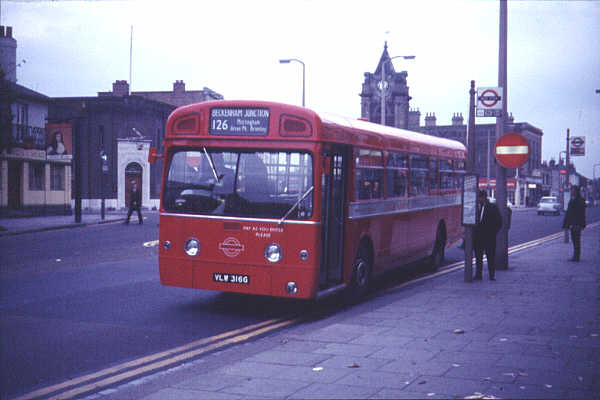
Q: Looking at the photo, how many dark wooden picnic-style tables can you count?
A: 0